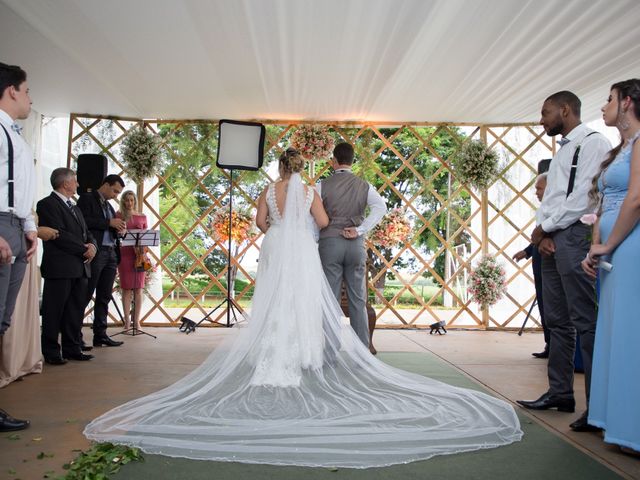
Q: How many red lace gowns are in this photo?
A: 0